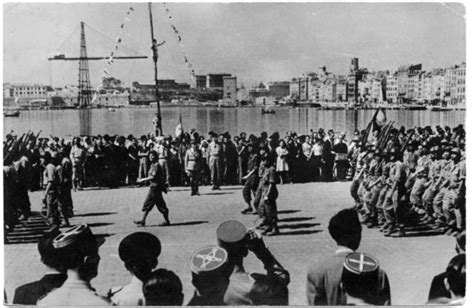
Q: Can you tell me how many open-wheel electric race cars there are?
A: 0